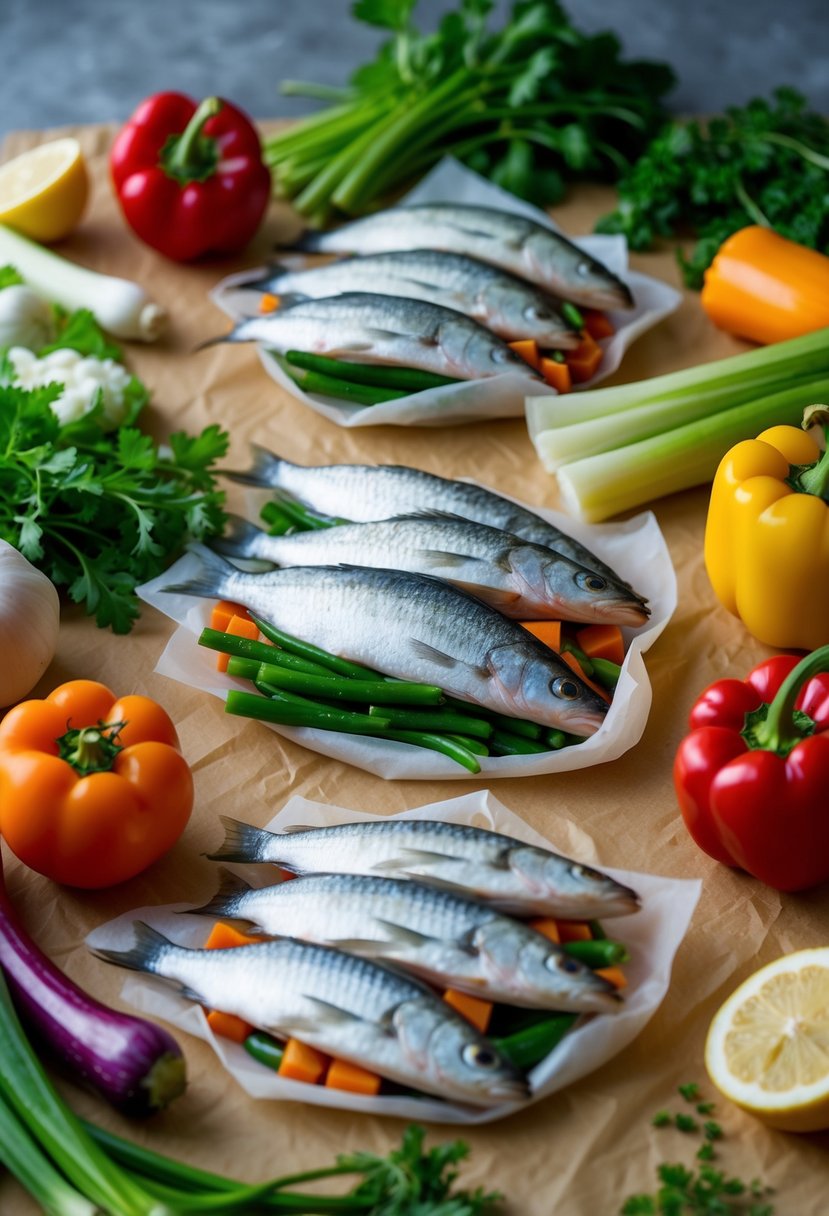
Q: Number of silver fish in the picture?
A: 9